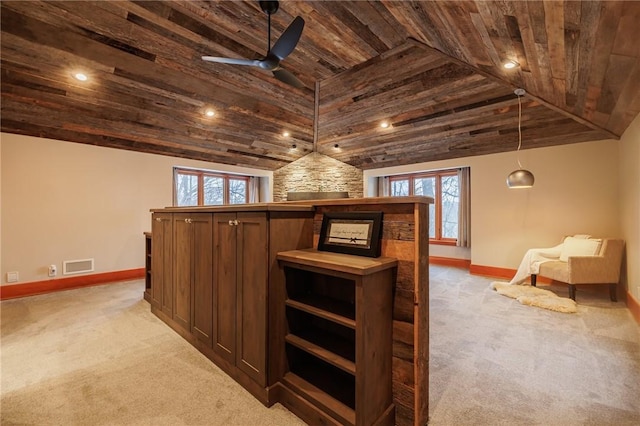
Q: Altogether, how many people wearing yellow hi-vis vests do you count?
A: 0